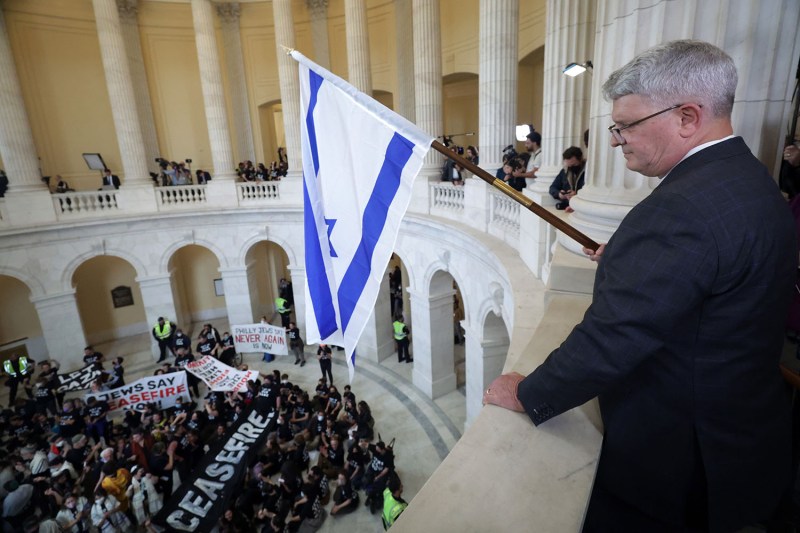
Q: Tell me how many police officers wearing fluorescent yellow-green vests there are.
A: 5